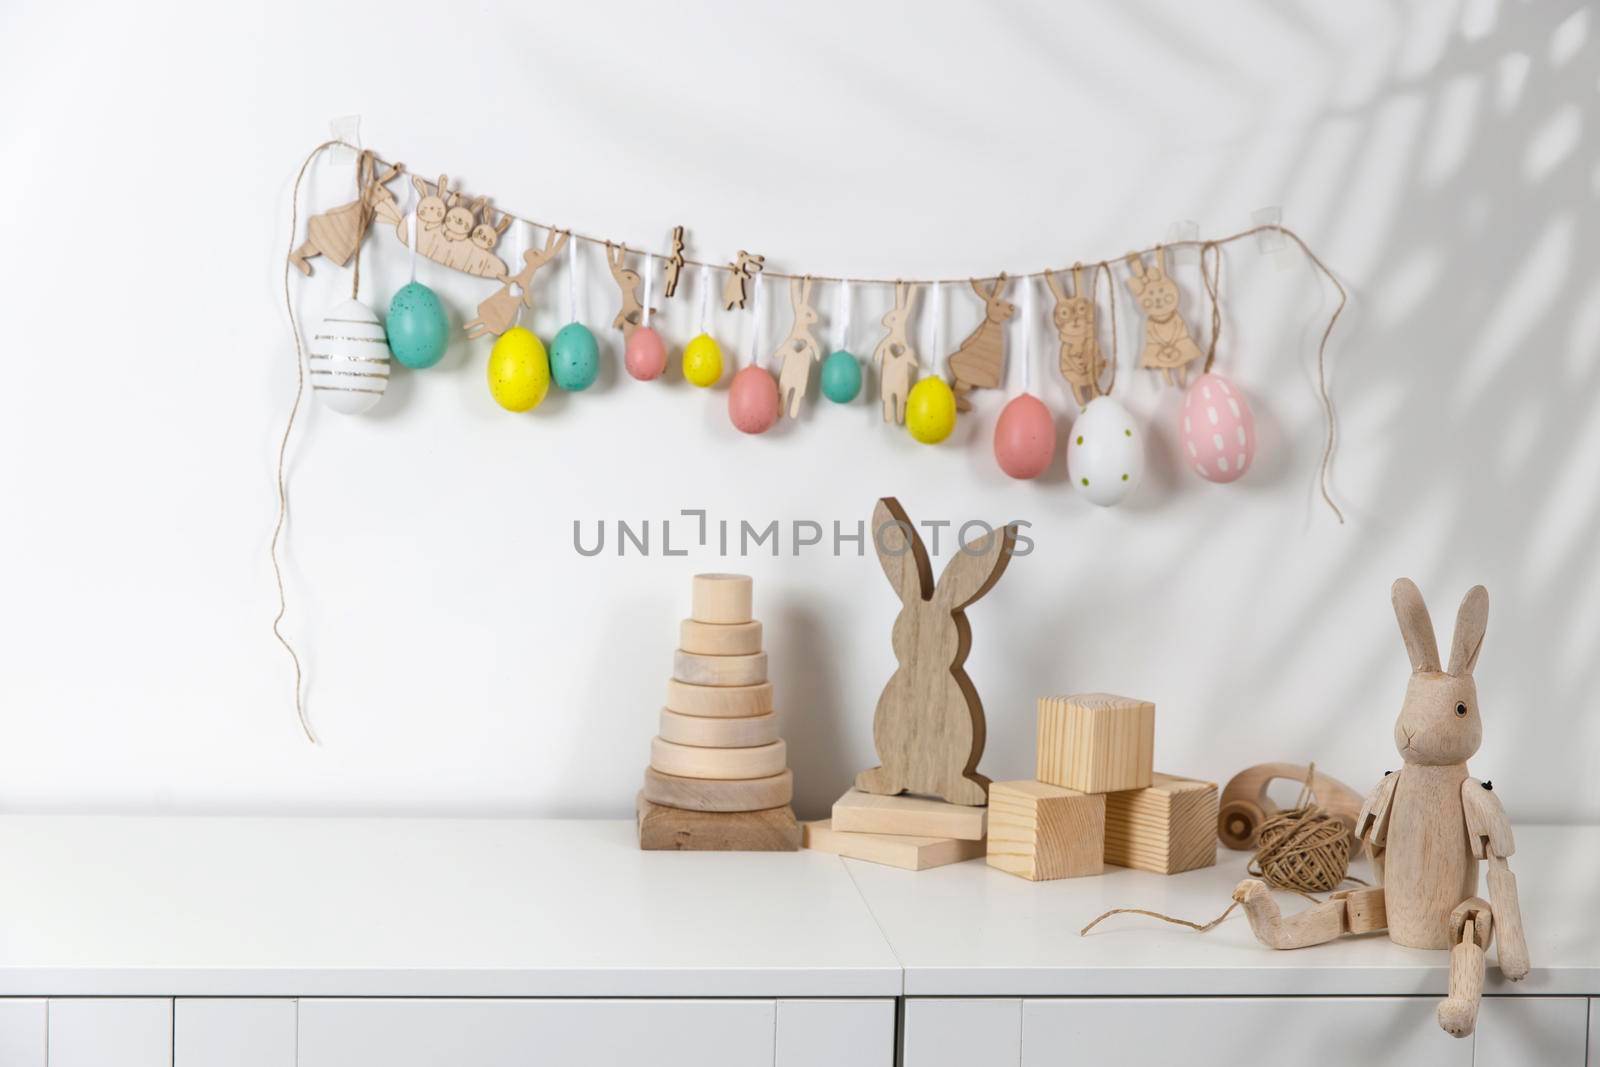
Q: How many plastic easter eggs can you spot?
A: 12